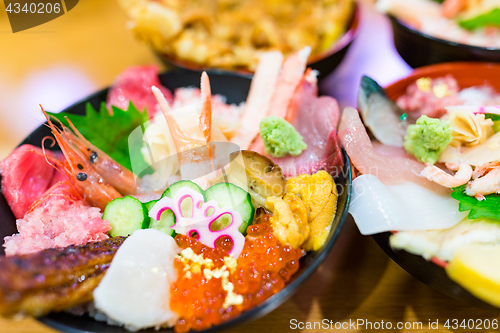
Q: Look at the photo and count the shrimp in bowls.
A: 2